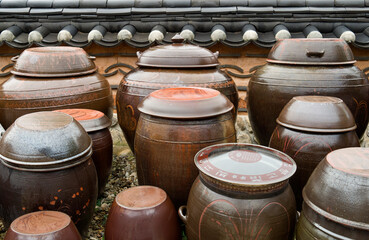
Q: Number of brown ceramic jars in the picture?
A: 11